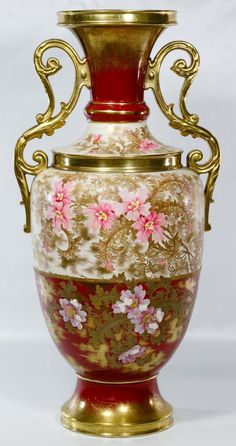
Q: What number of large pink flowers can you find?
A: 5